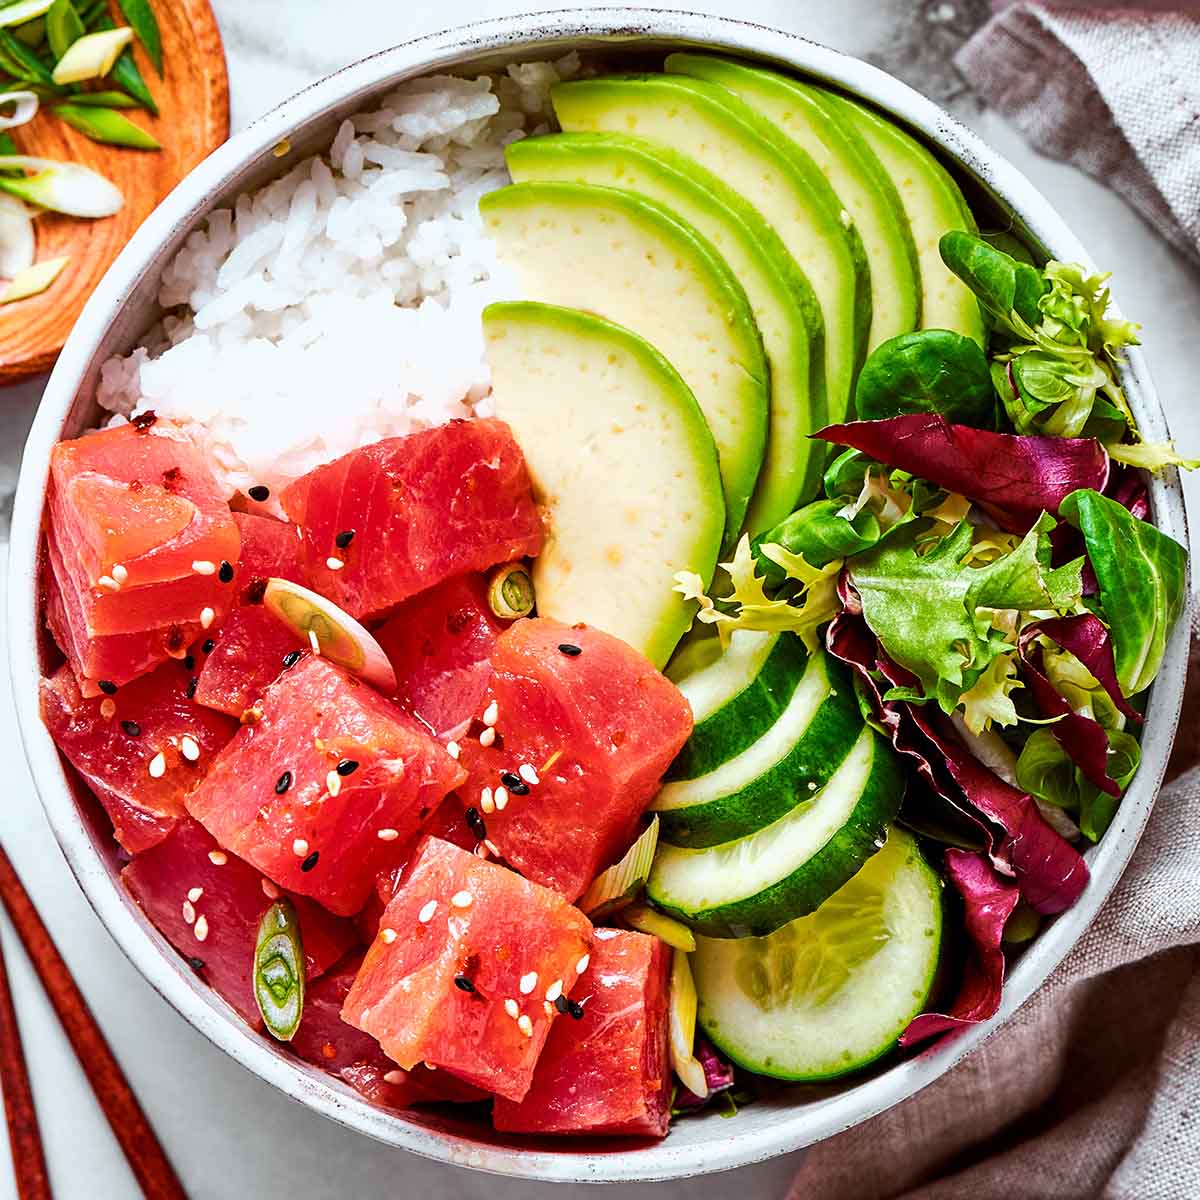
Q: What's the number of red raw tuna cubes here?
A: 11